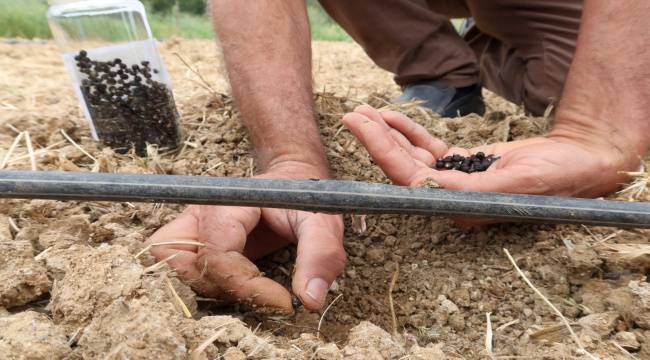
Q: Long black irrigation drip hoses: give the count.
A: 1